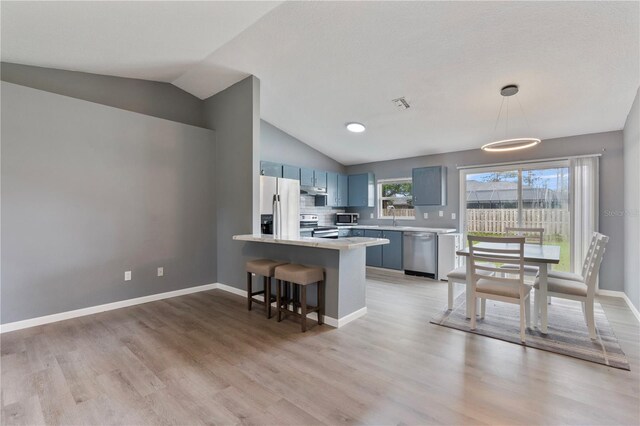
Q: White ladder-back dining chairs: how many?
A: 4